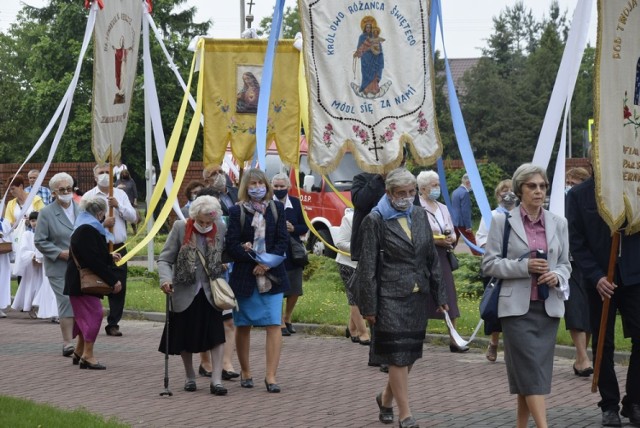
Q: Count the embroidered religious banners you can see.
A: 4